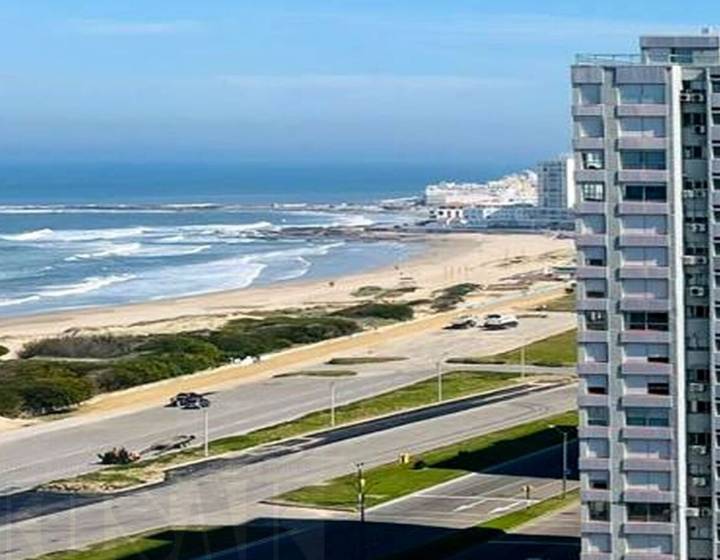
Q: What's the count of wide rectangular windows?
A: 15